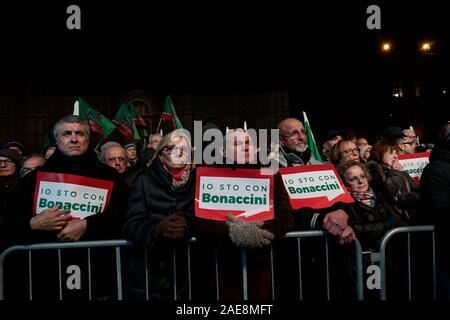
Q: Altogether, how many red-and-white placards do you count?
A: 4